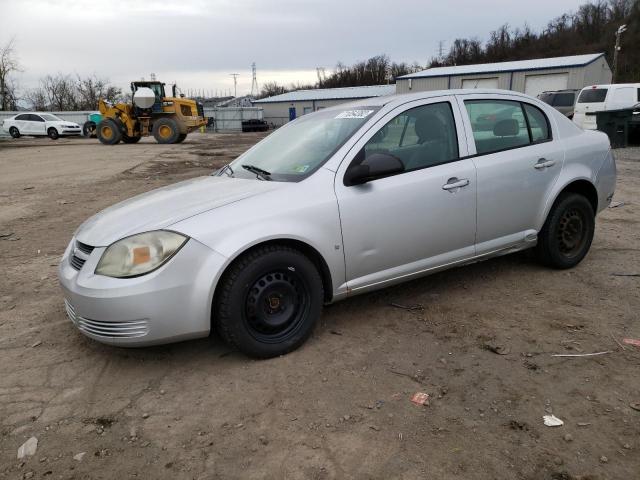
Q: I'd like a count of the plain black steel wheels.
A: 2